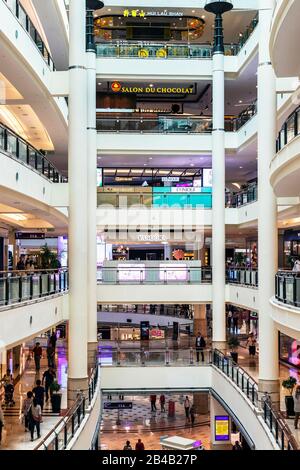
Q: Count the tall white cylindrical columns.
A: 4